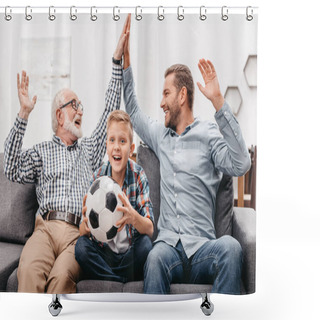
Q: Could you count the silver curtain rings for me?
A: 12